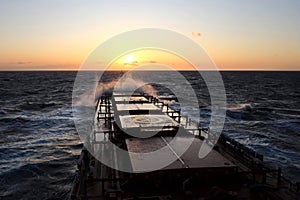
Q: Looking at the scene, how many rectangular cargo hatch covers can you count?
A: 5